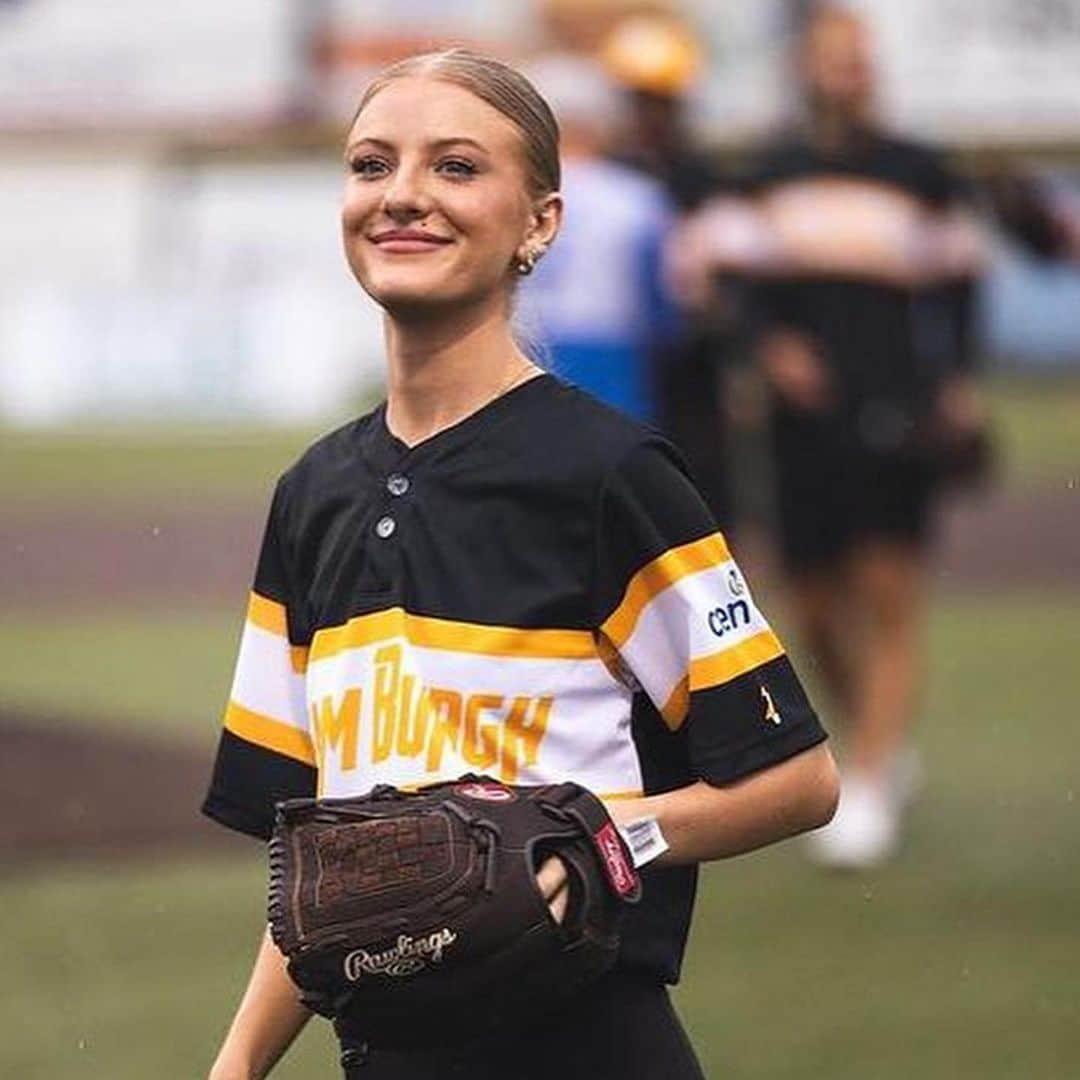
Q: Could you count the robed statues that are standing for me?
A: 0